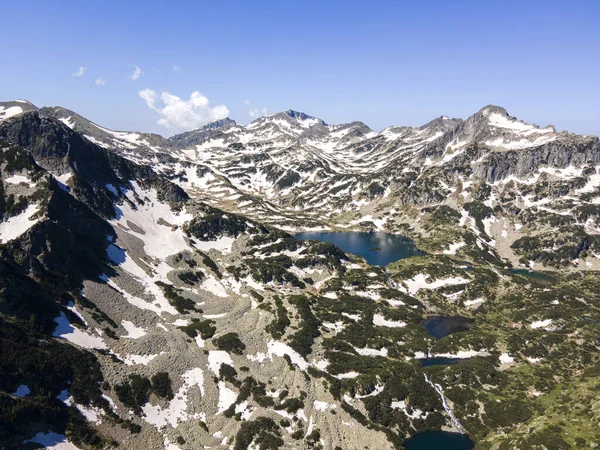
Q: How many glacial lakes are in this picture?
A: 5